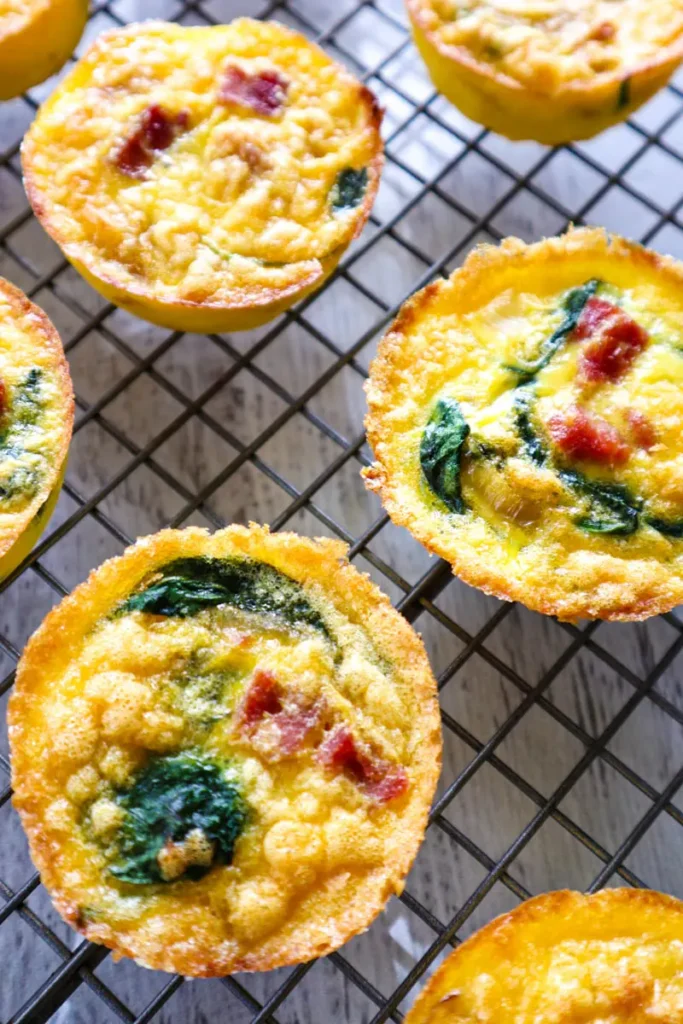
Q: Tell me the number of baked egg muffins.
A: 7